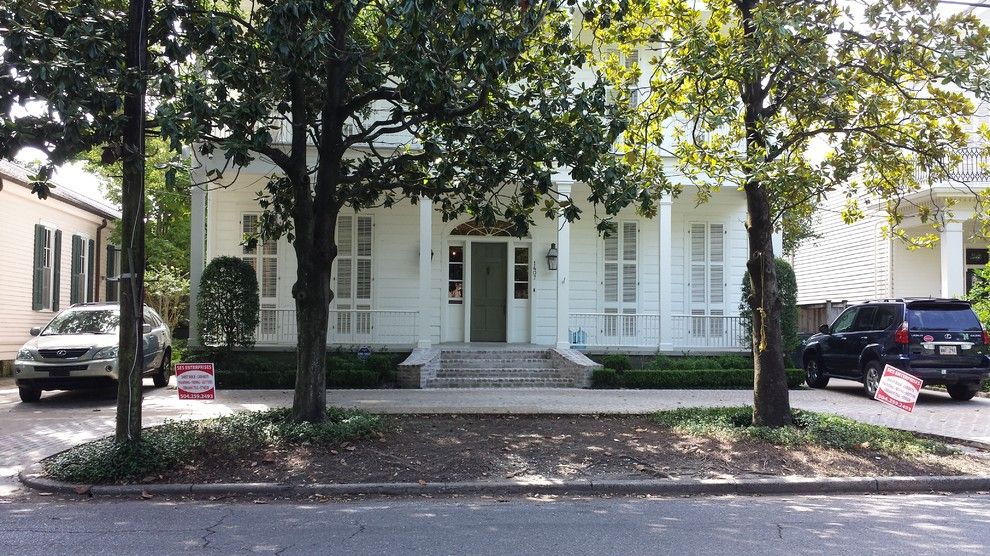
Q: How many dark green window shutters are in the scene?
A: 5